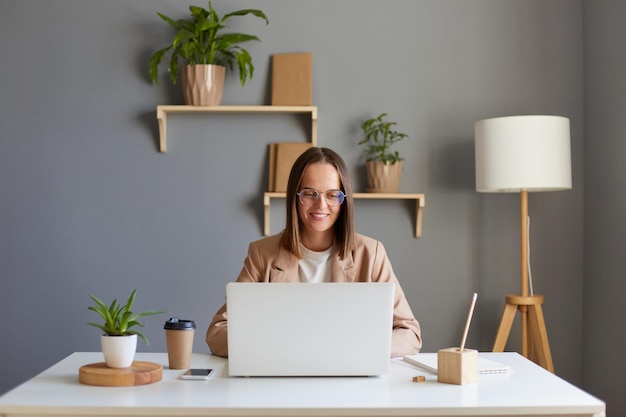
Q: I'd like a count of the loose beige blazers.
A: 1